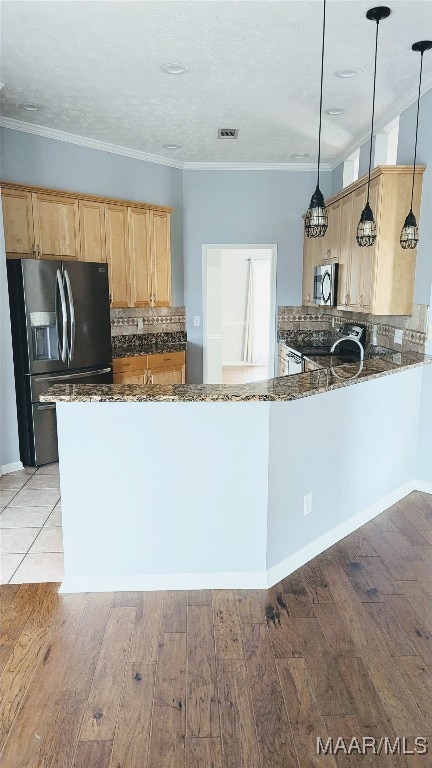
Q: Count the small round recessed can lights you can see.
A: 6